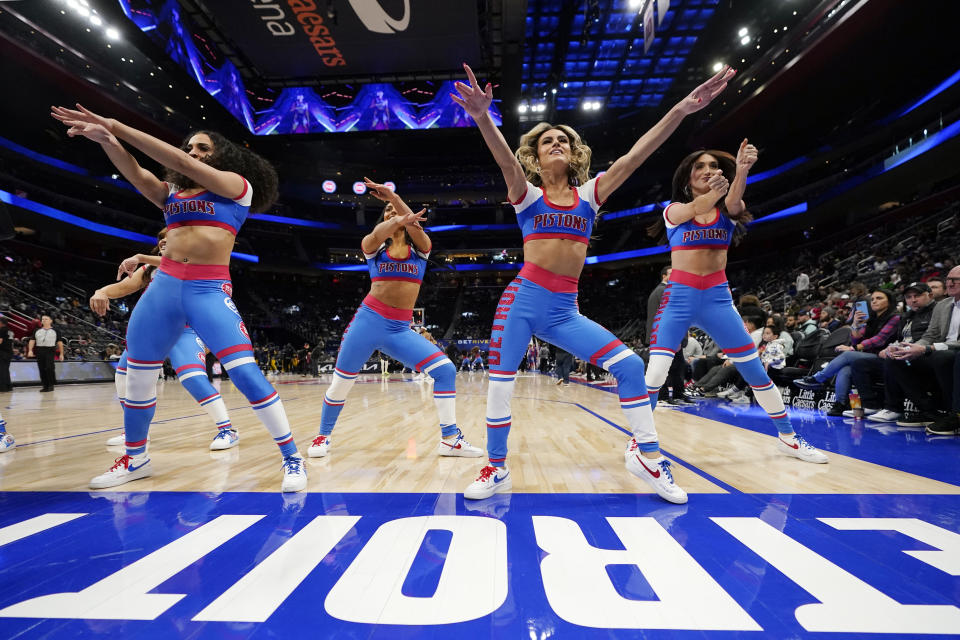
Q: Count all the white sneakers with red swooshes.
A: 3